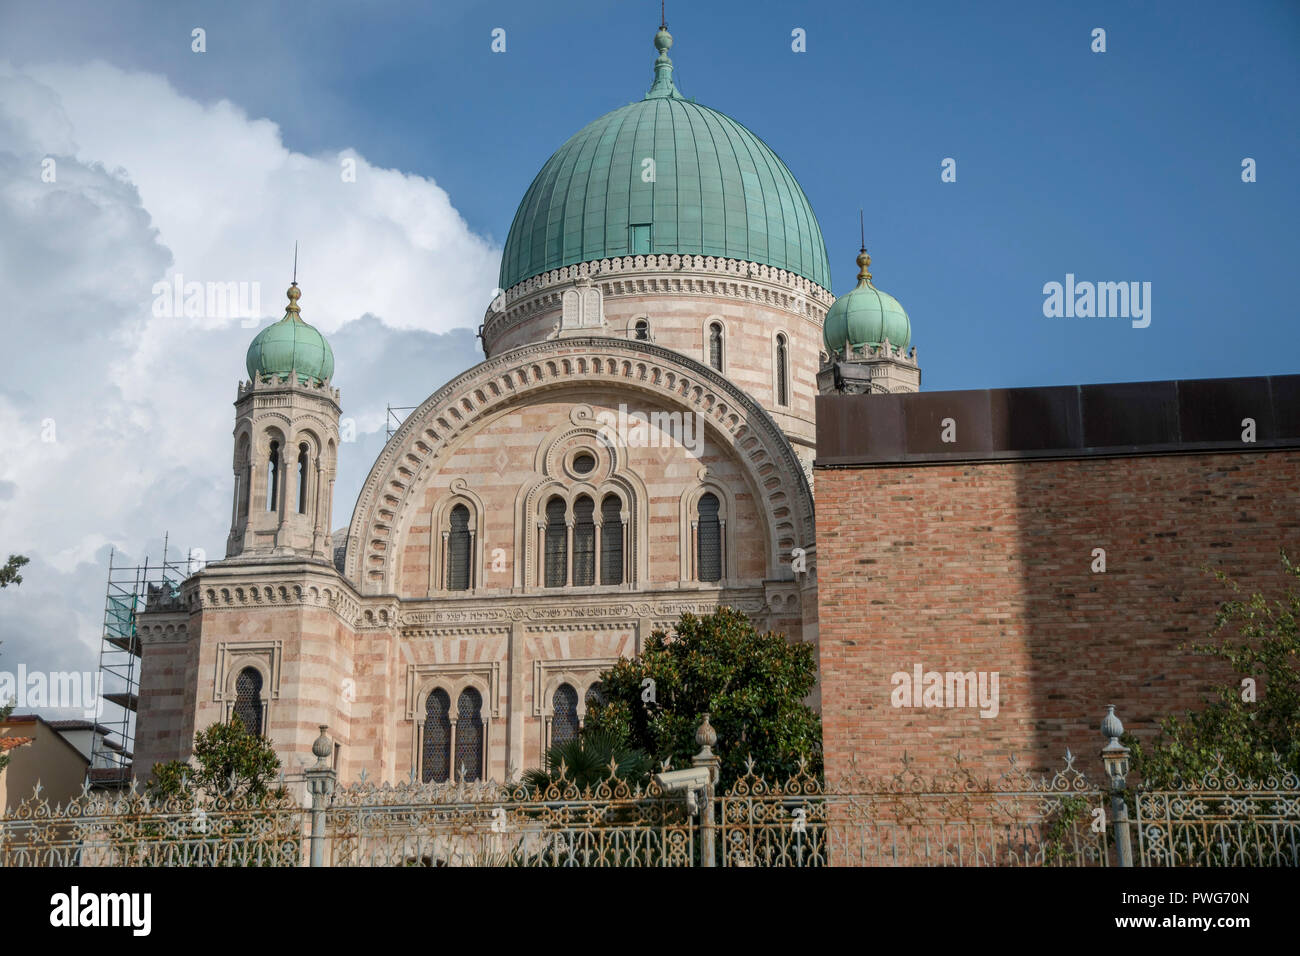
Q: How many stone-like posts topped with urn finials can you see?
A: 3